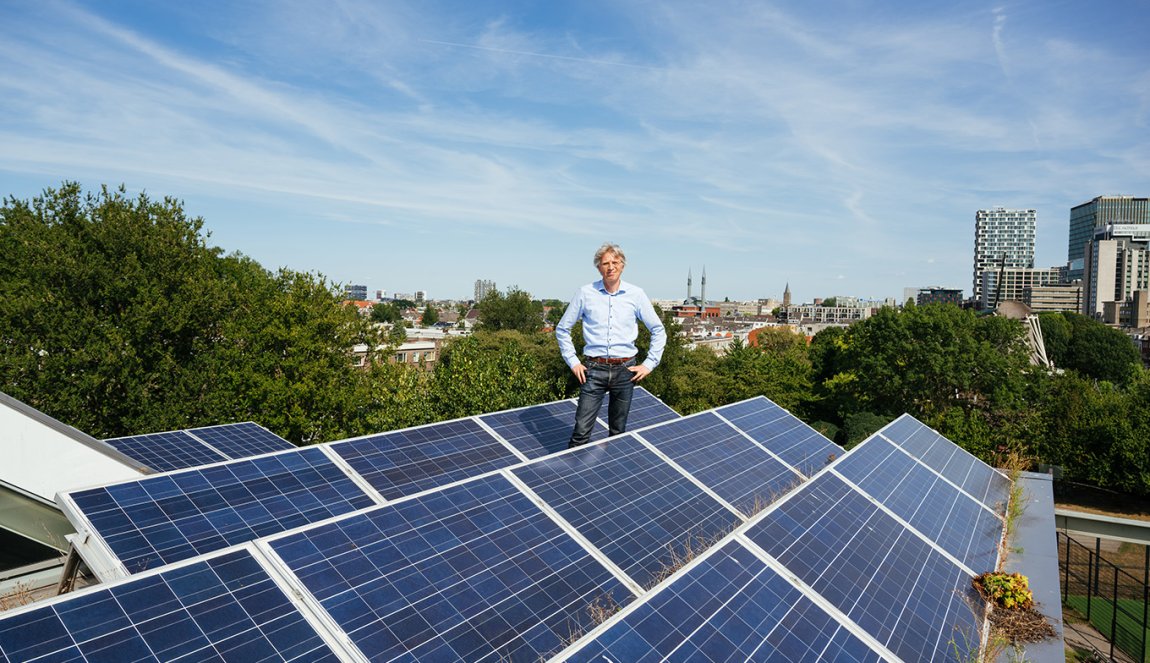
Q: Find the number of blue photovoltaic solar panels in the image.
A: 15